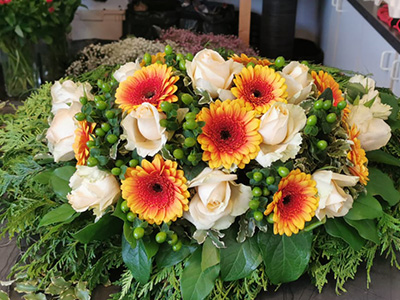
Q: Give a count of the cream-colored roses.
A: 12